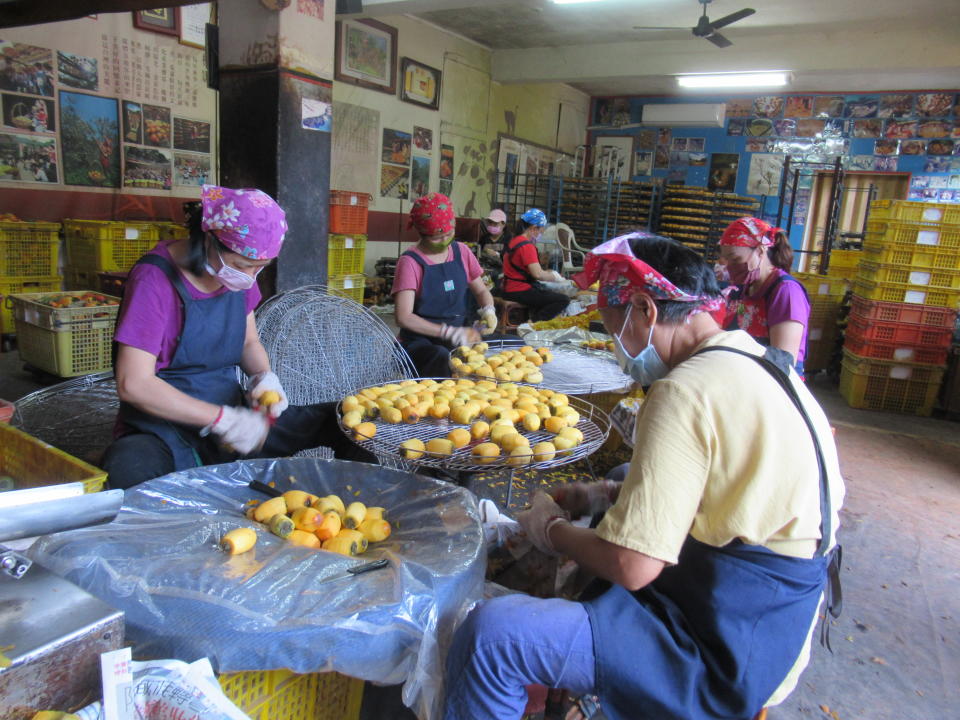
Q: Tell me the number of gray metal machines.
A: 1